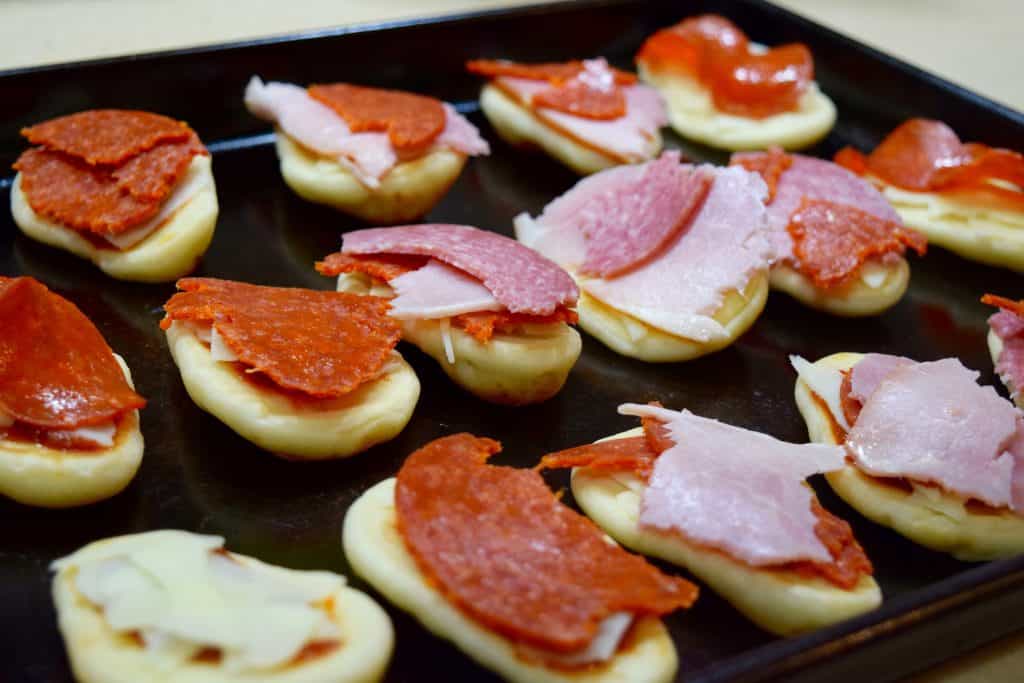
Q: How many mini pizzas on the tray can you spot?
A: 15